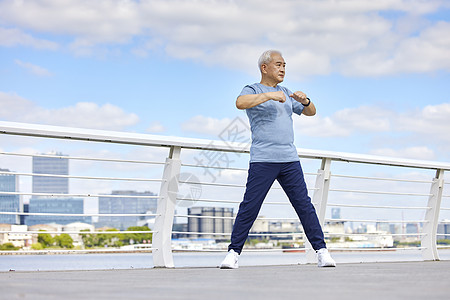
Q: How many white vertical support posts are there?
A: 3